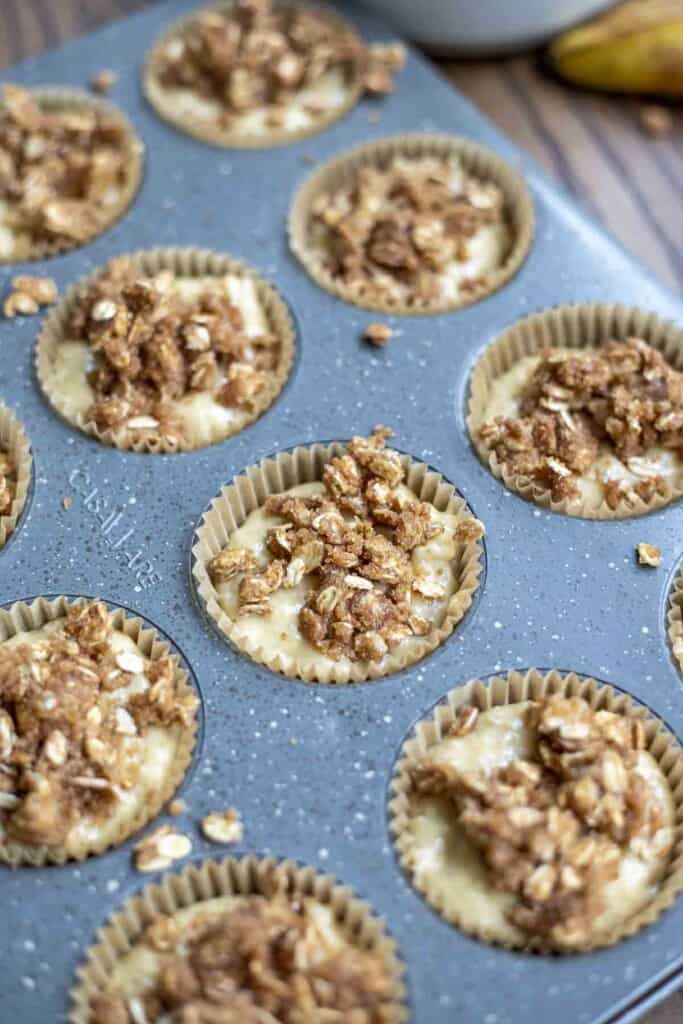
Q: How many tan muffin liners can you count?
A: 11